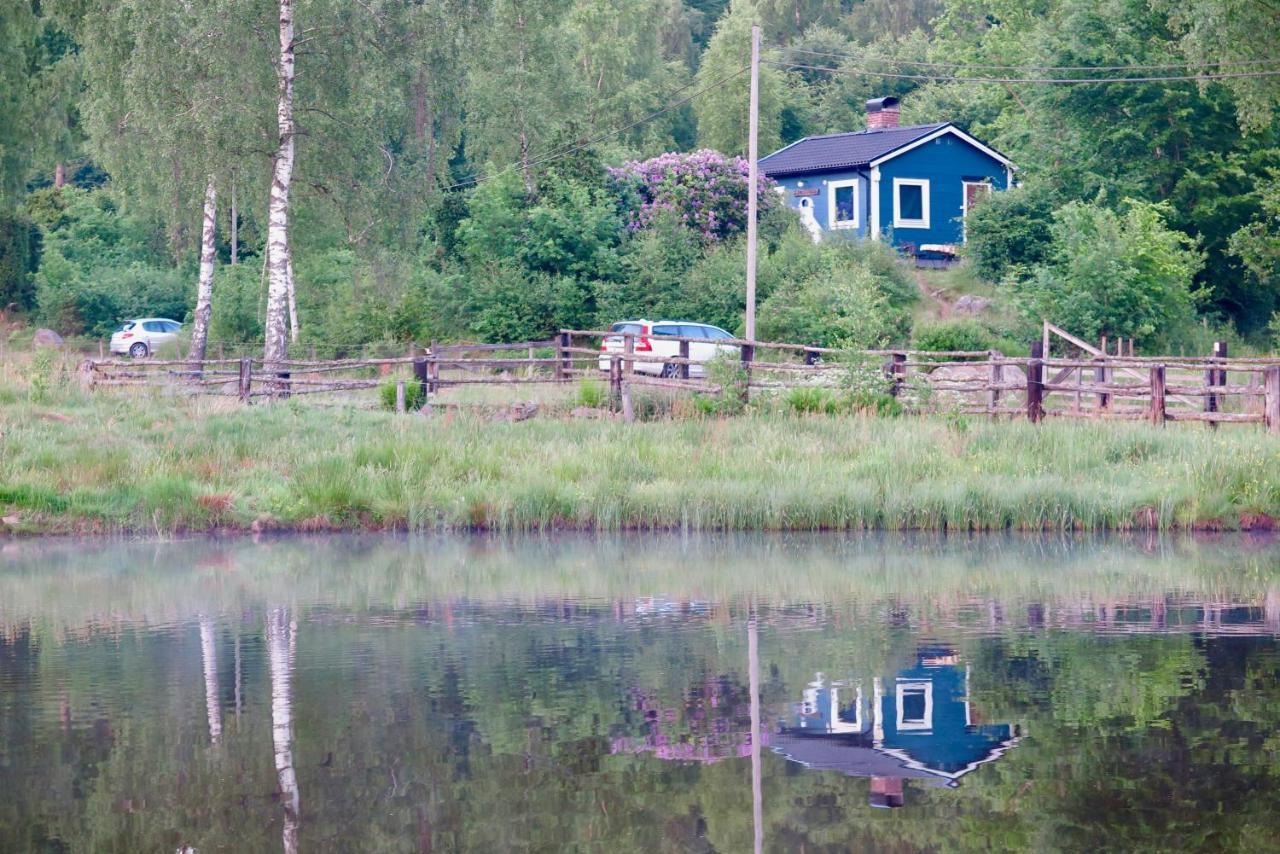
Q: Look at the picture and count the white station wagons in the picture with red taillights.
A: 1